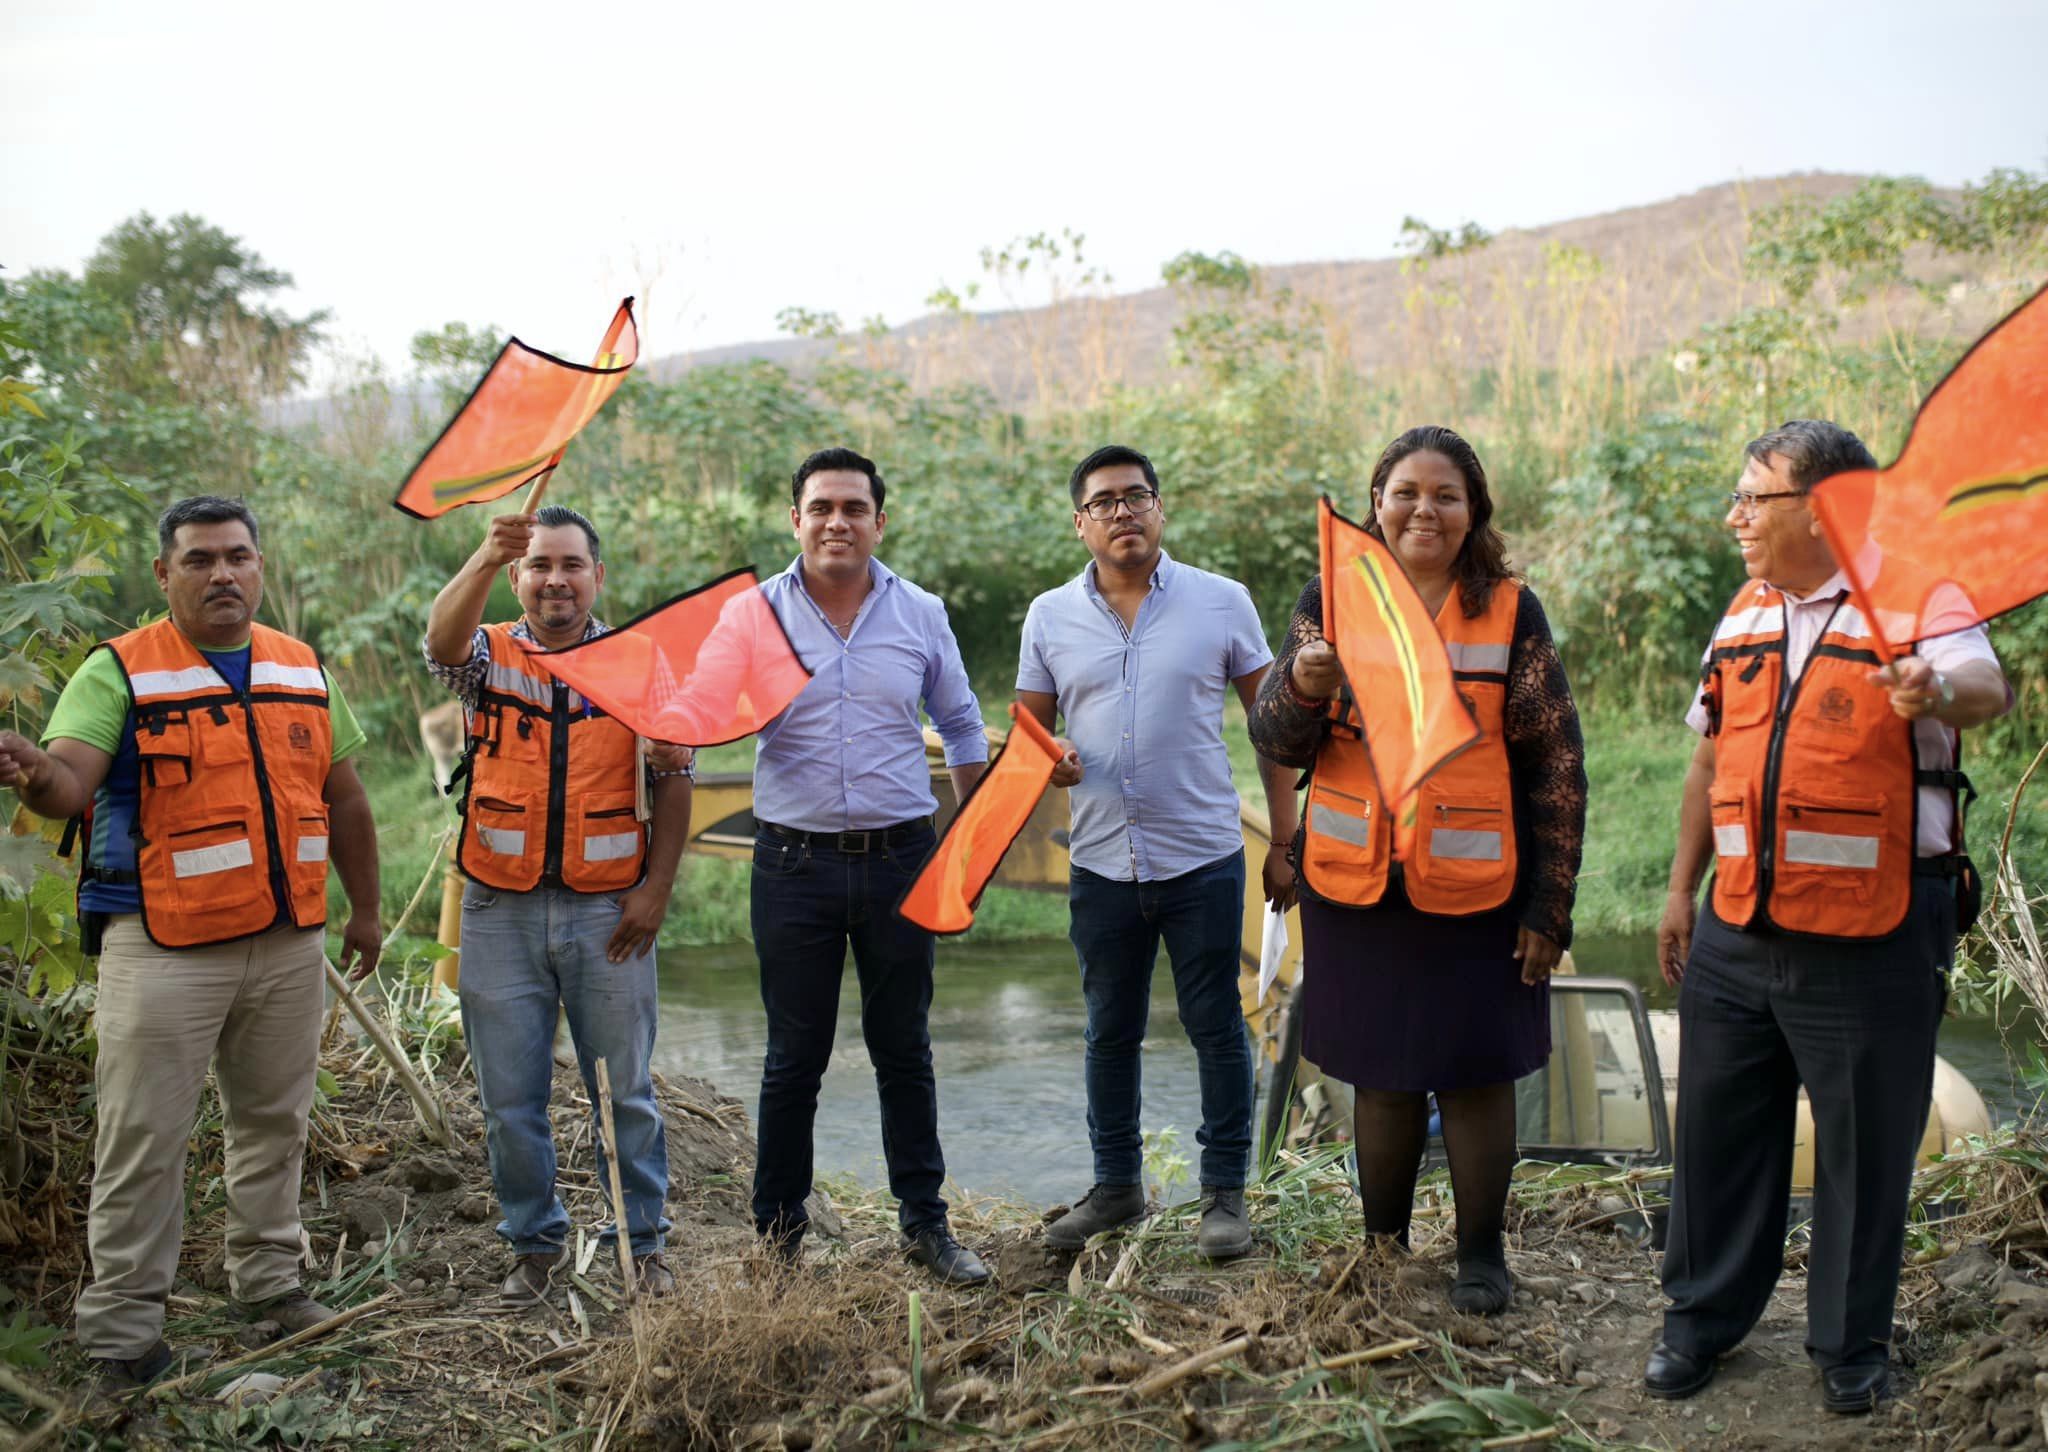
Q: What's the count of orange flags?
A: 5